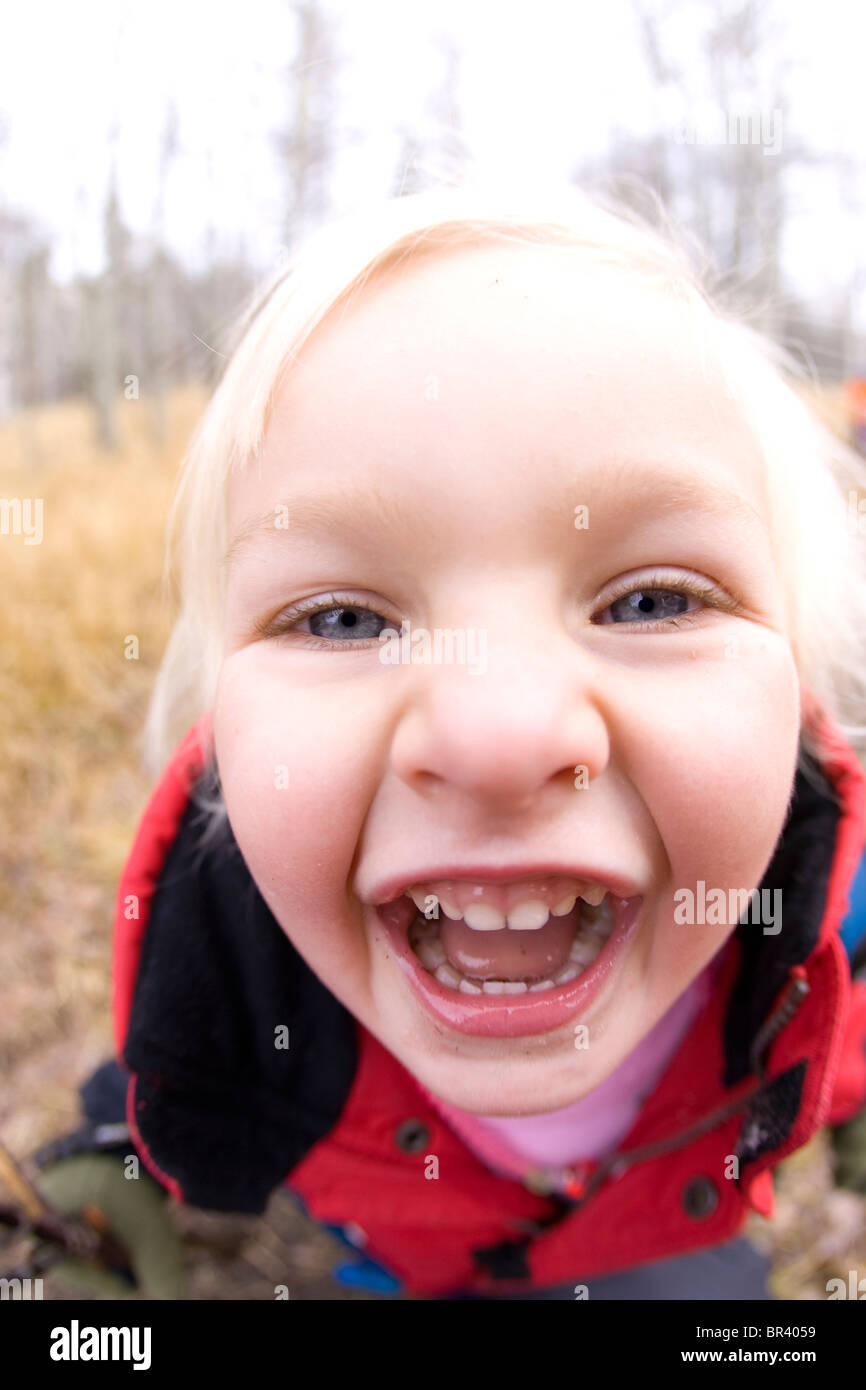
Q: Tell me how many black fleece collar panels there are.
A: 2